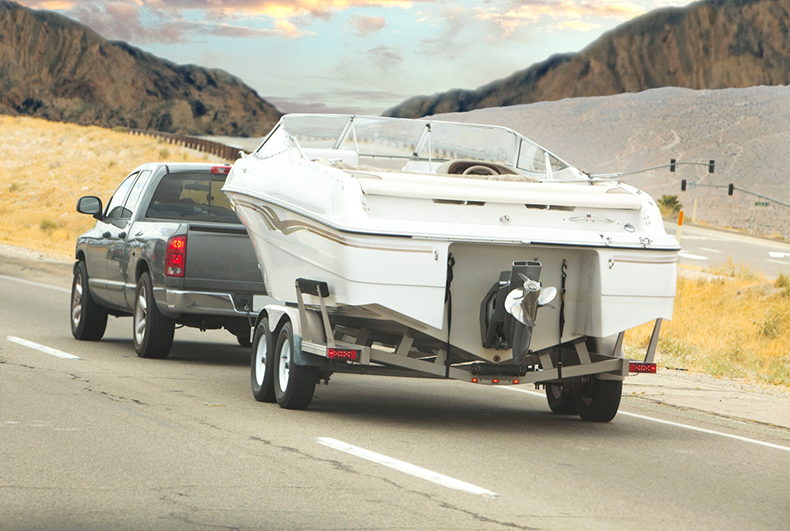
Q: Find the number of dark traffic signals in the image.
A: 4